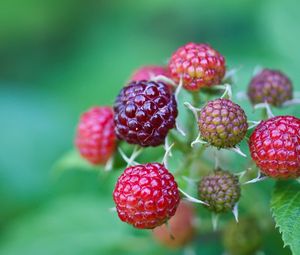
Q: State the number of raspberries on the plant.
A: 11